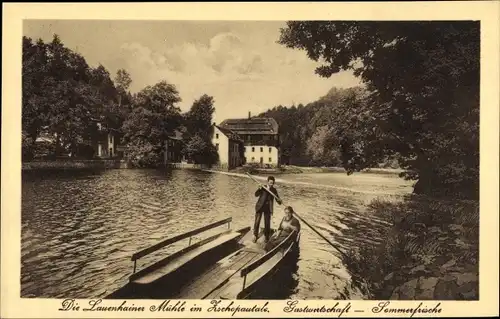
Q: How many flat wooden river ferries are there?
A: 1